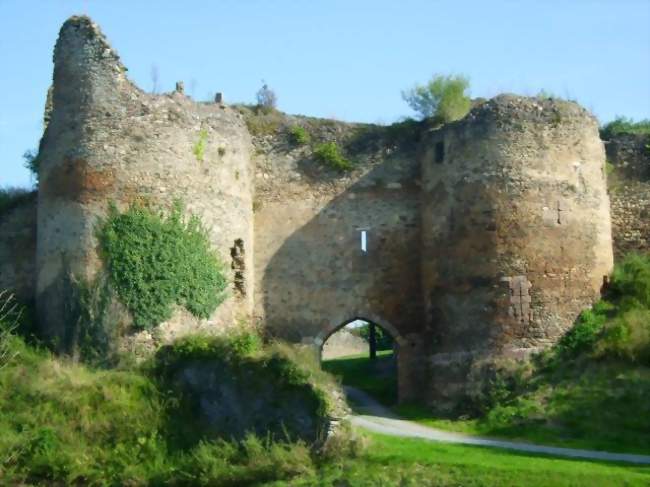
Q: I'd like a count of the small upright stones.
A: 2